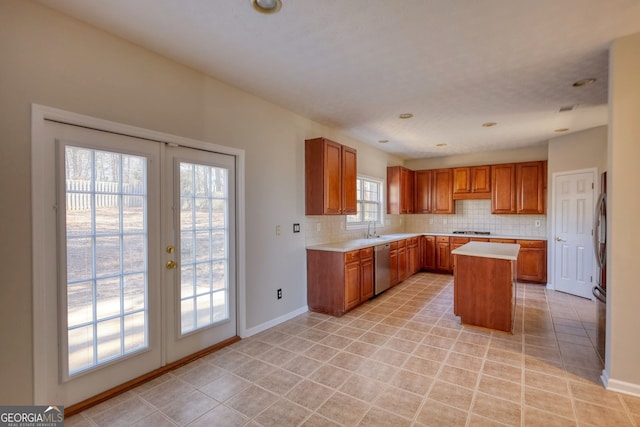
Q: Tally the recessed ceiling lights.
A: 7